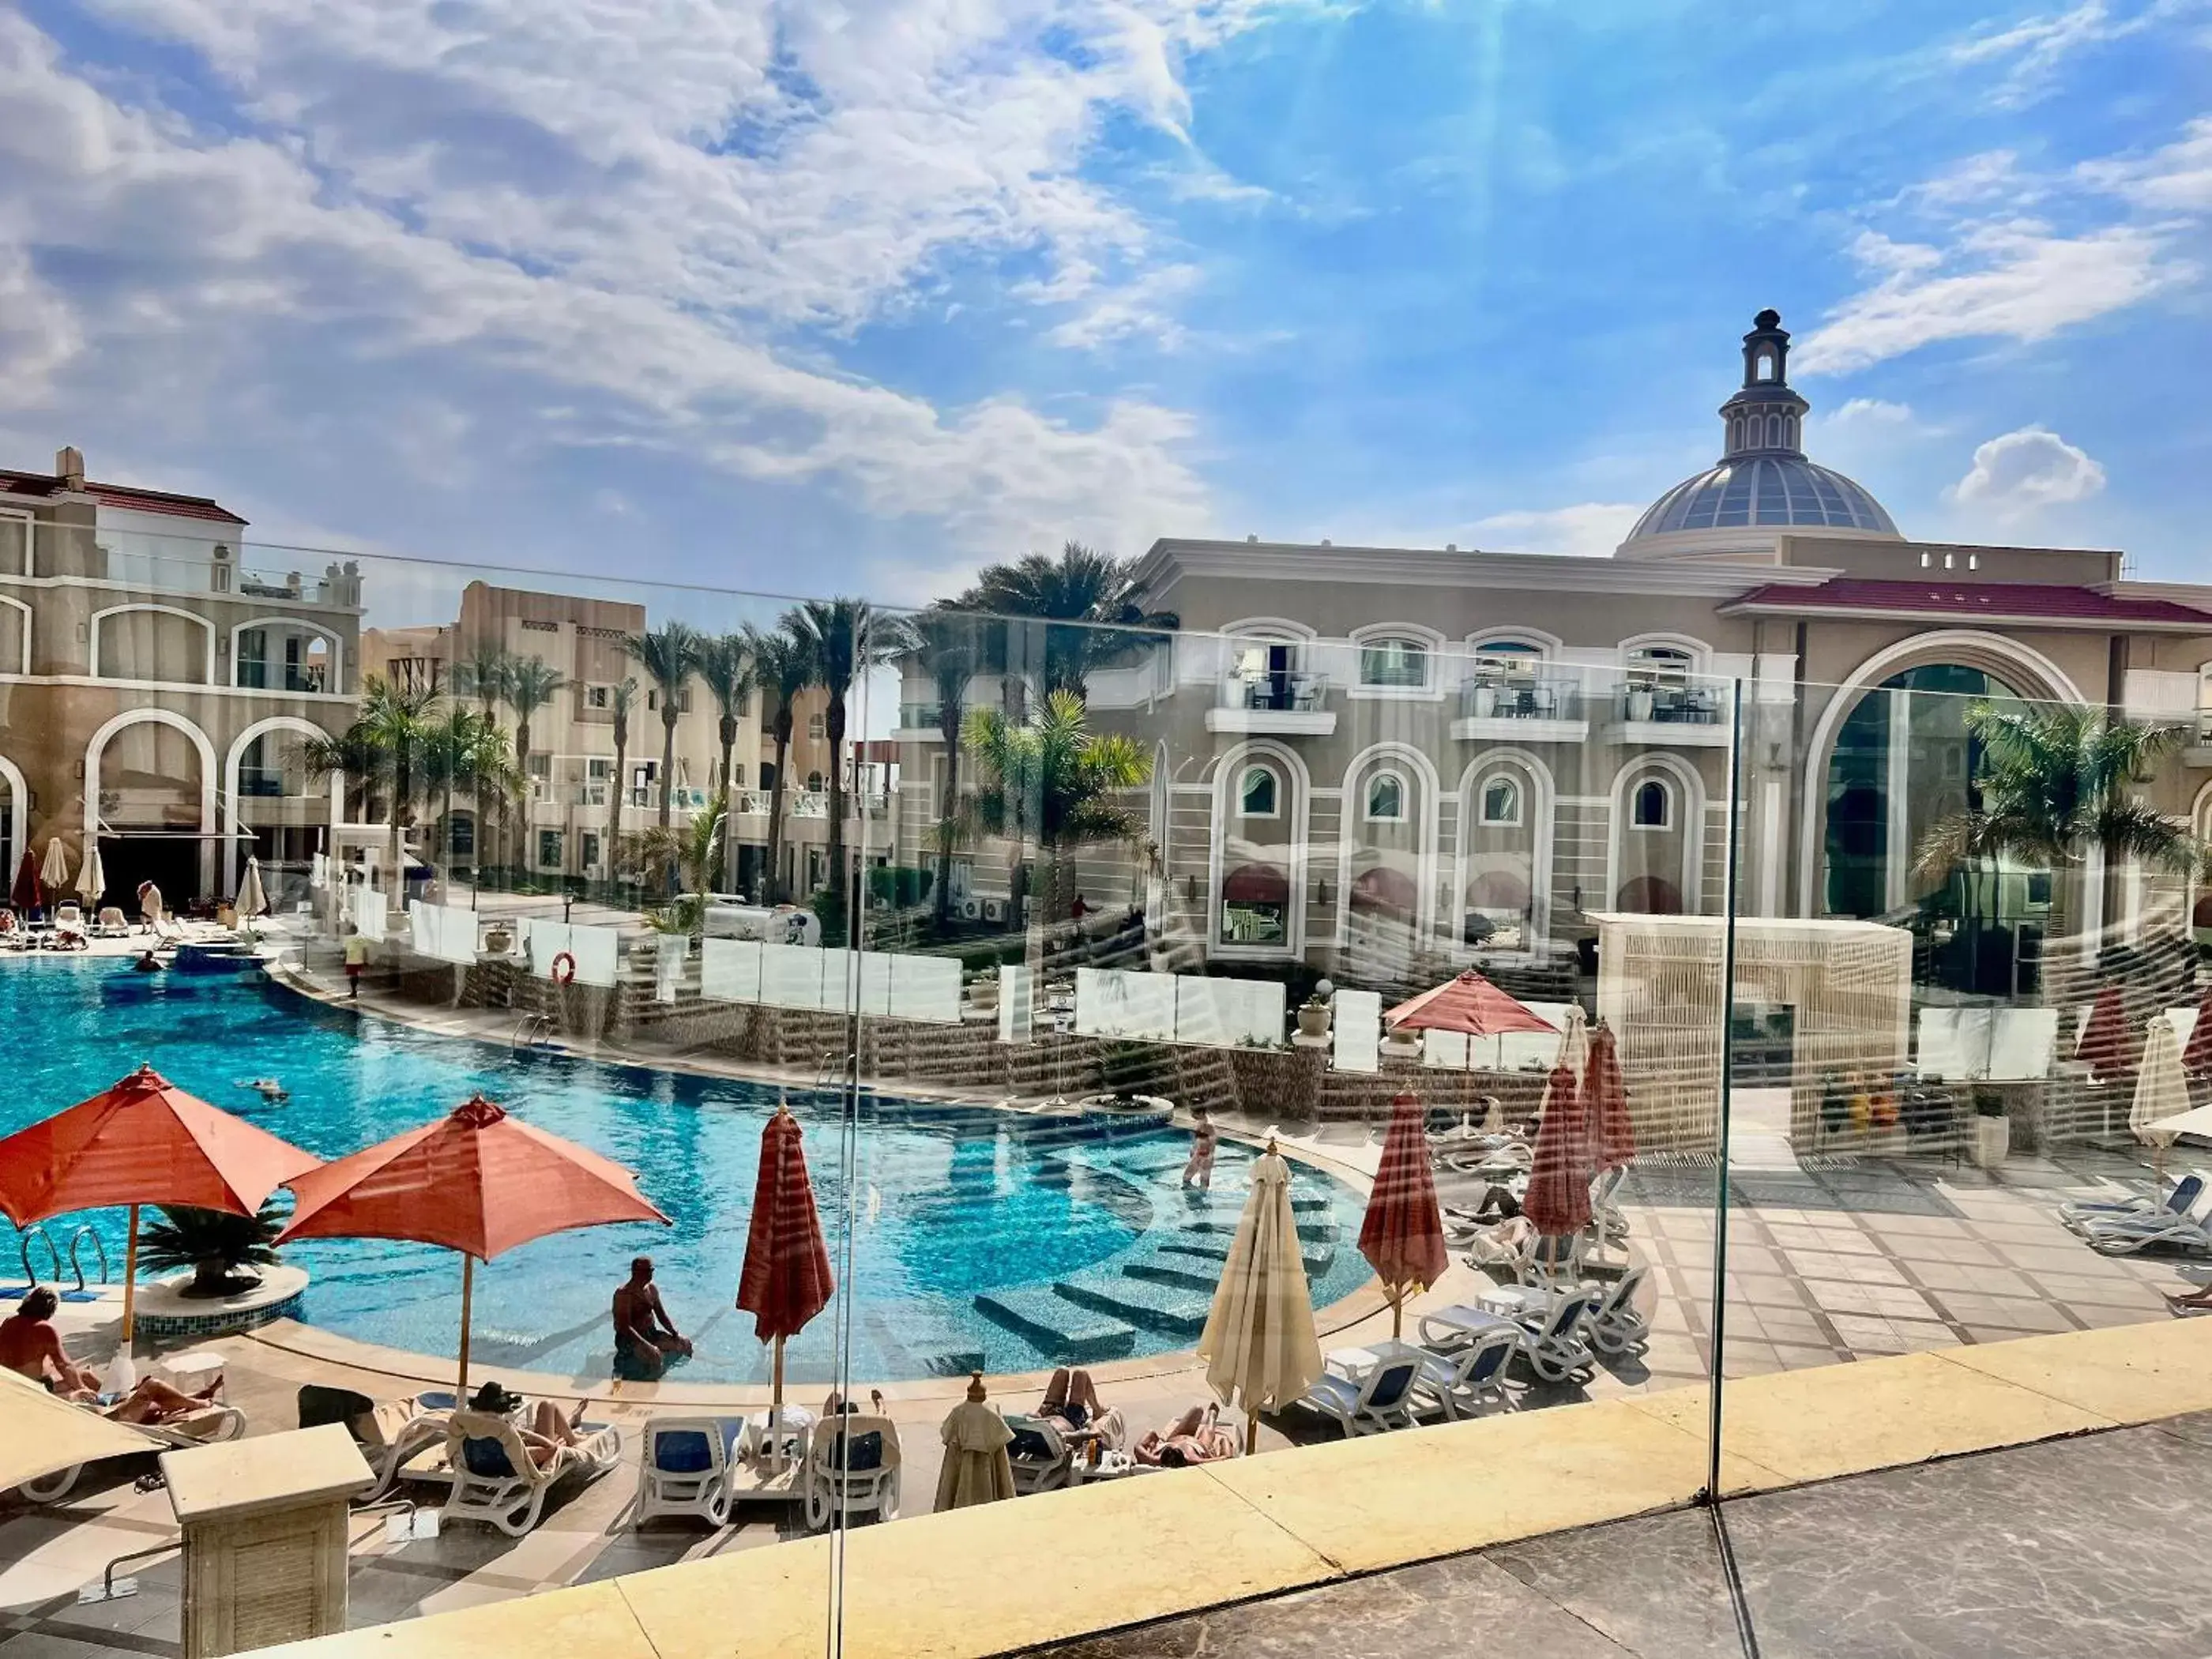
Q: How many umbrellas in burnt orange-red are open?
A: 3